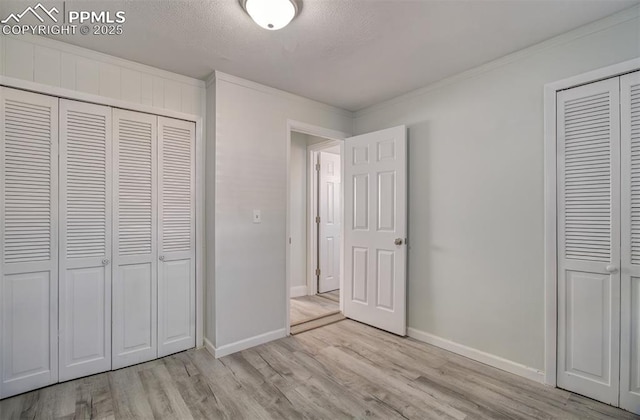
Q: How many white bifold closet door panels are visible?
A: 6